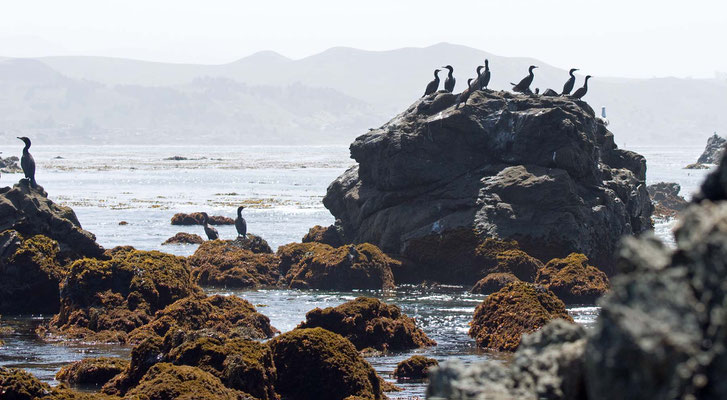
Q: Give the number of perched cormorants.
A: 11